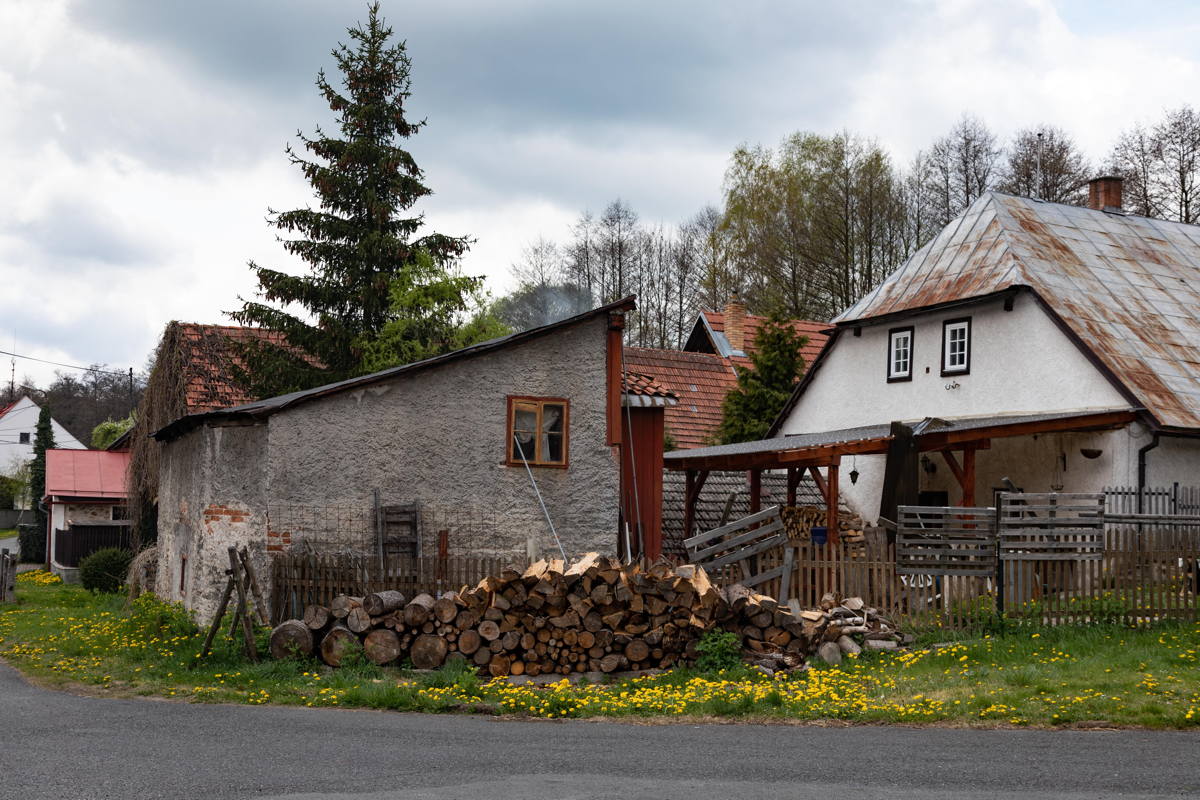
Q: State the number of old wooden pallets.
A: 3